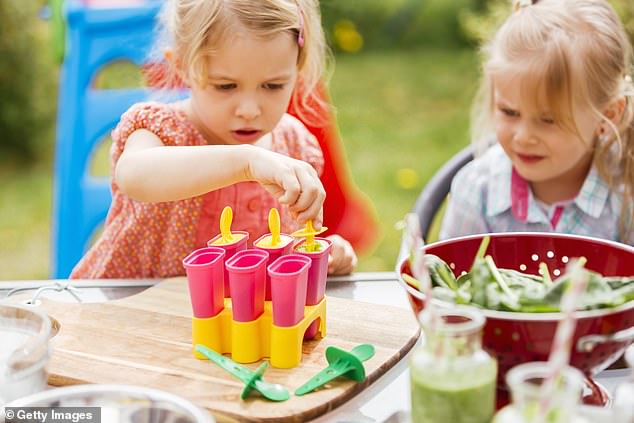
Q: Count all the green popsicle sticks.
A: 2